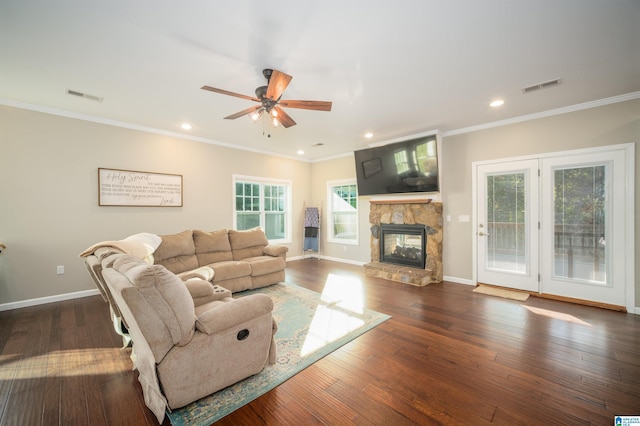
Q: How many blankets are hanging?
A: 3